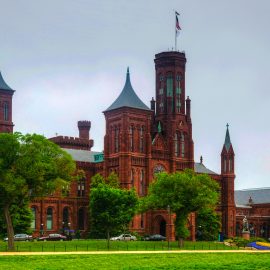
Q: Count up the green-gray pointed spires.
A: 3